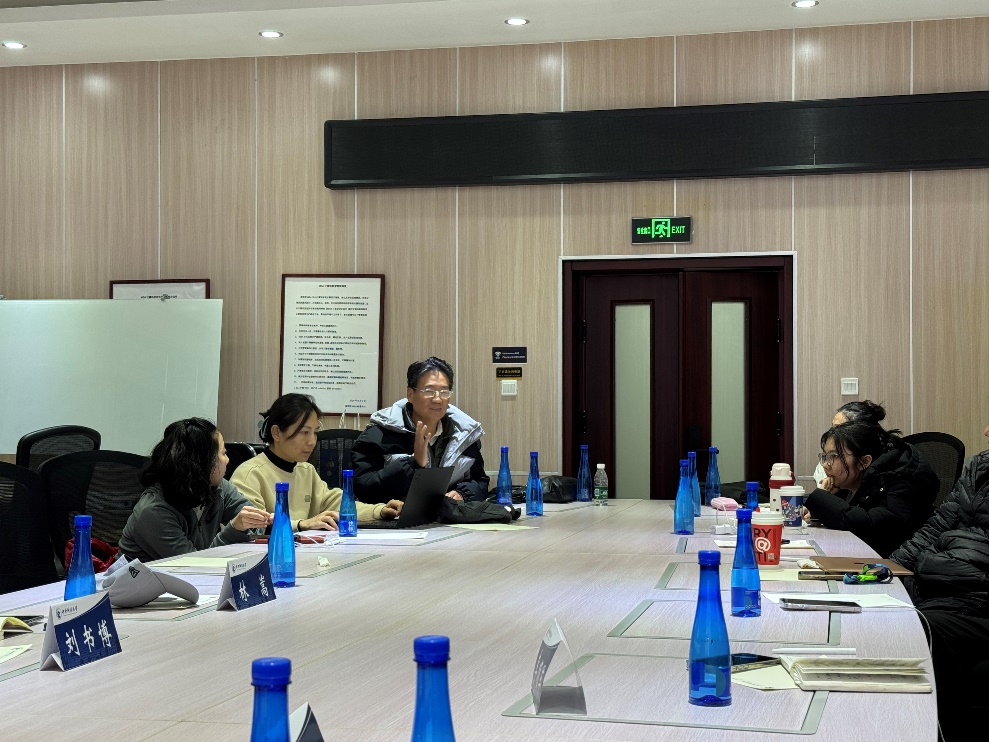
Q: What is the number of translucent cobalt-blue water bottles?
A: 14